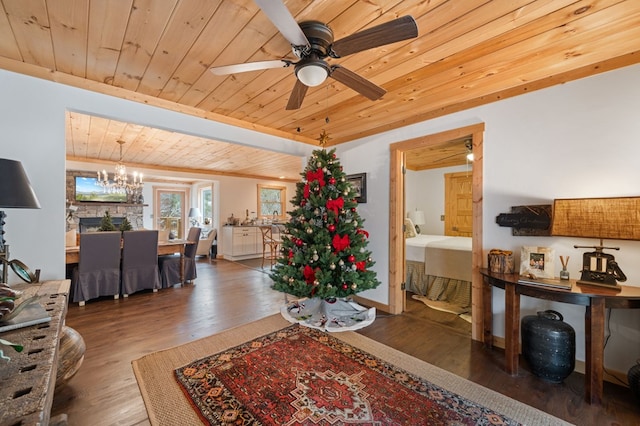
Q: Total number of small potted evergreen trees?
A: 2